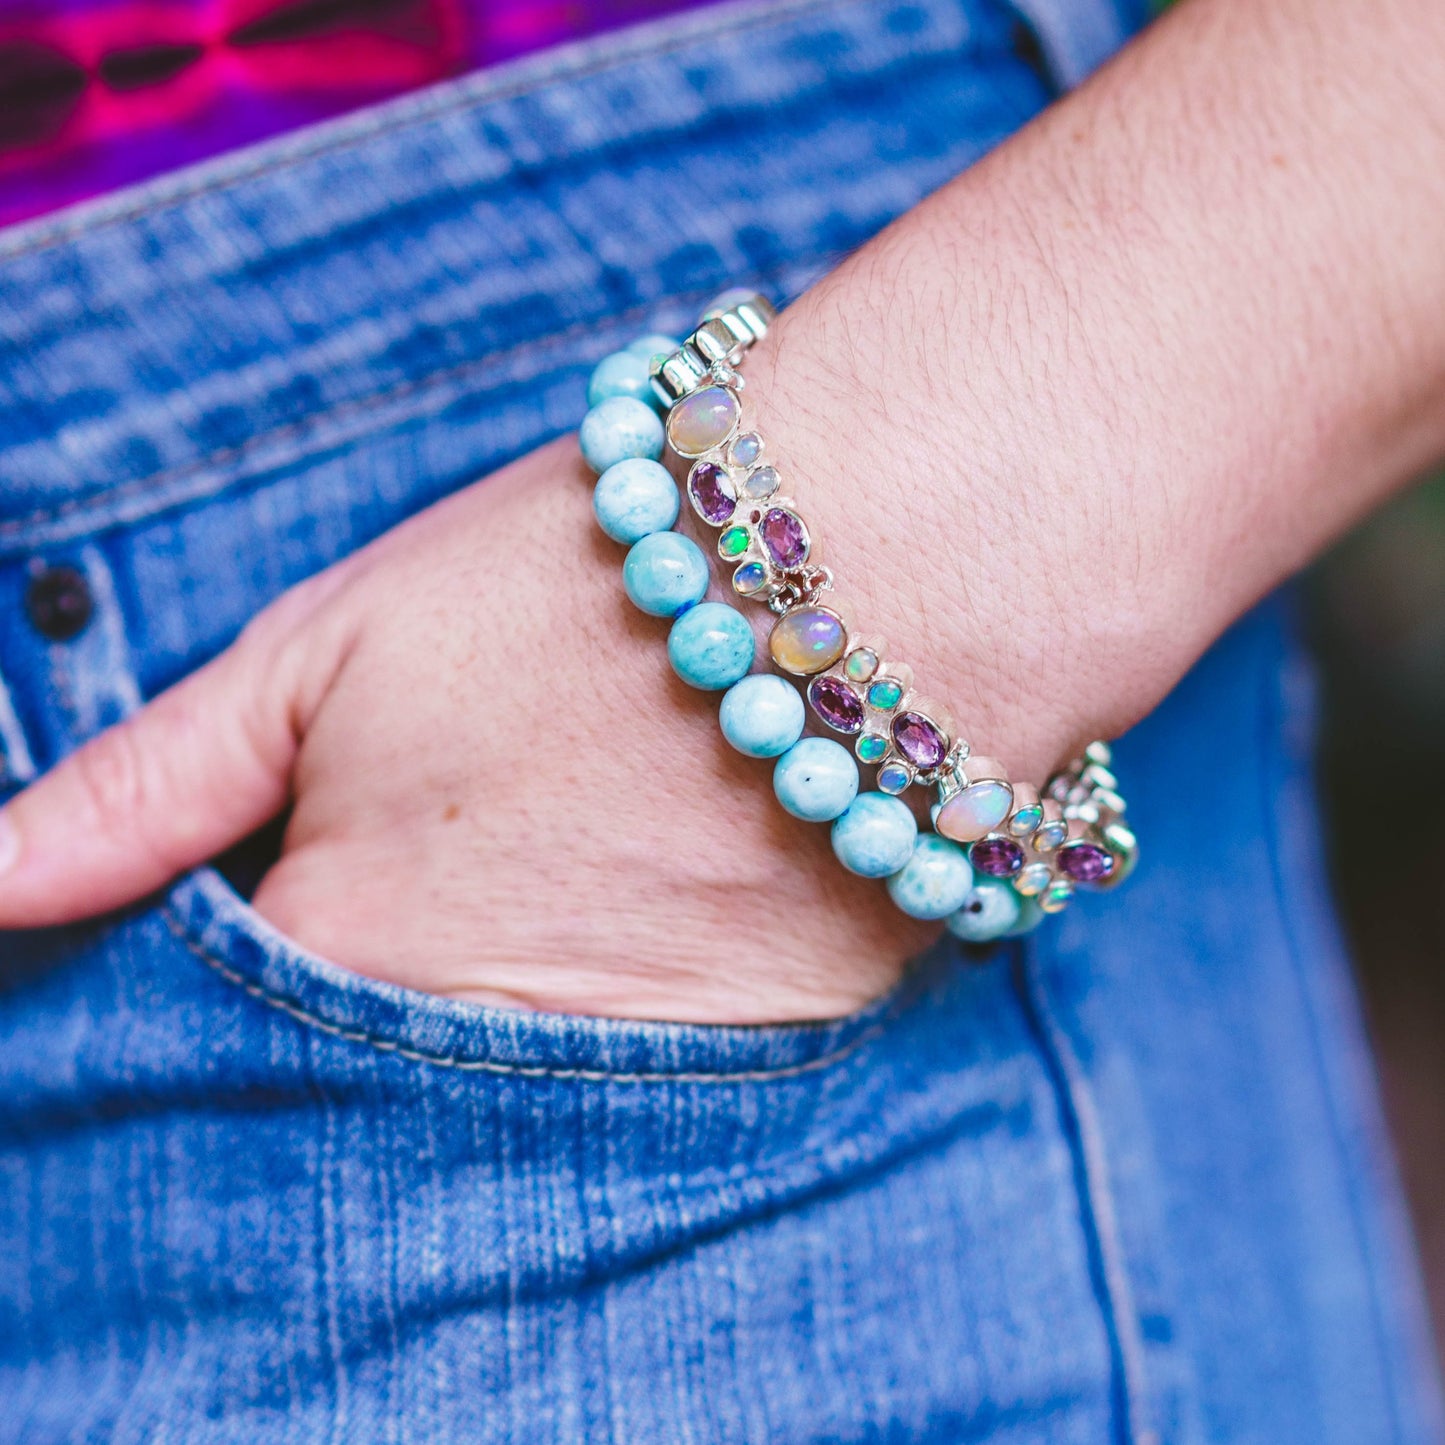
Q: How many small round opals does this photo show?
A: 12